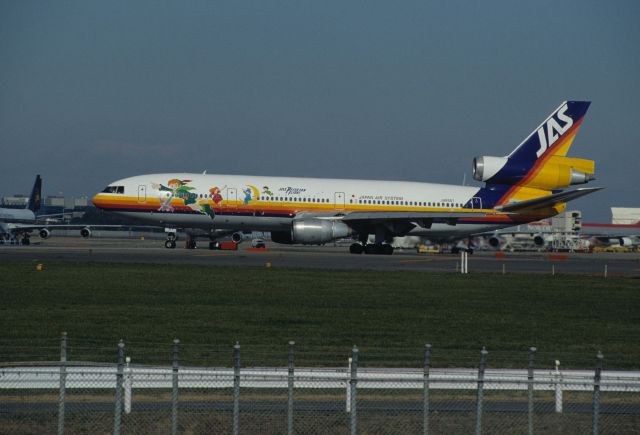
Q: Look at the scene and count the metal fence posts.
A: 10